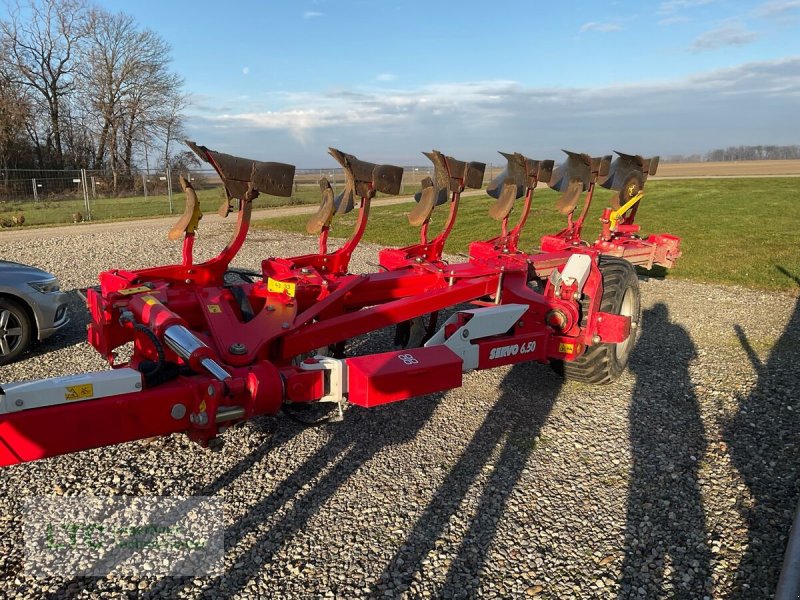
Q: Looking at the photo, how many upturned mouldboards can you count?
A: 6